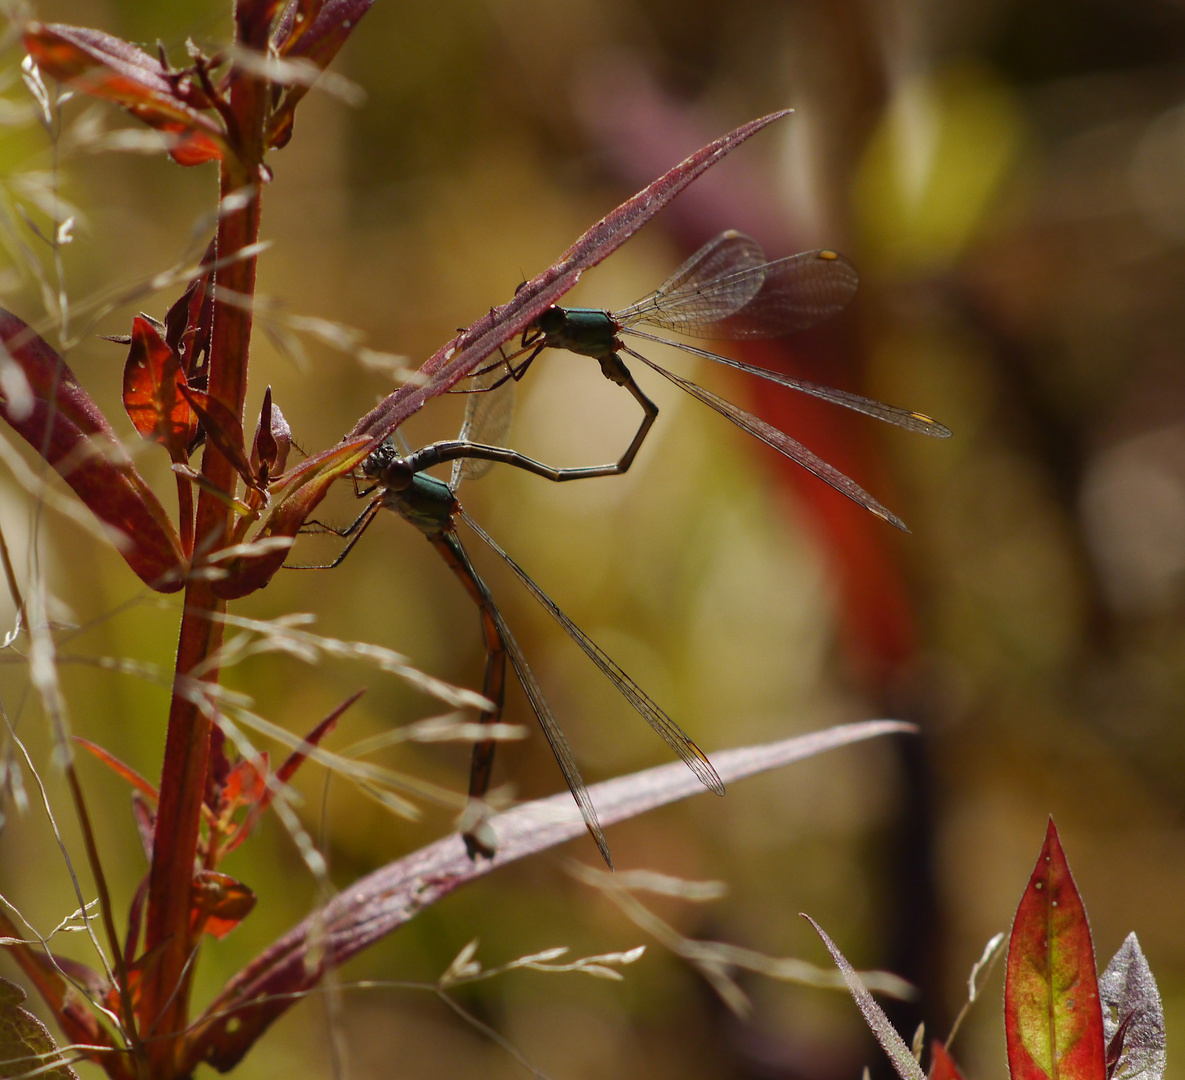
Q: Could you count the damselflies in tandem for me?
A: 2